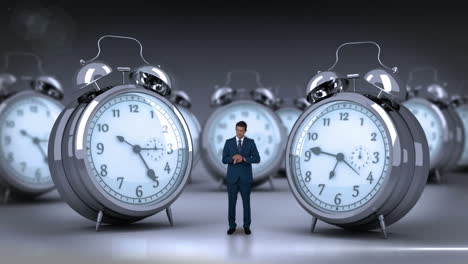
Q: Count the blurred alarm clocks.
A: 6